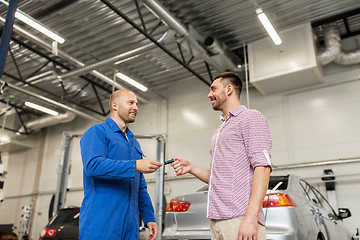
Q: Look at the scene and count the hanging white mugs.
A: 0